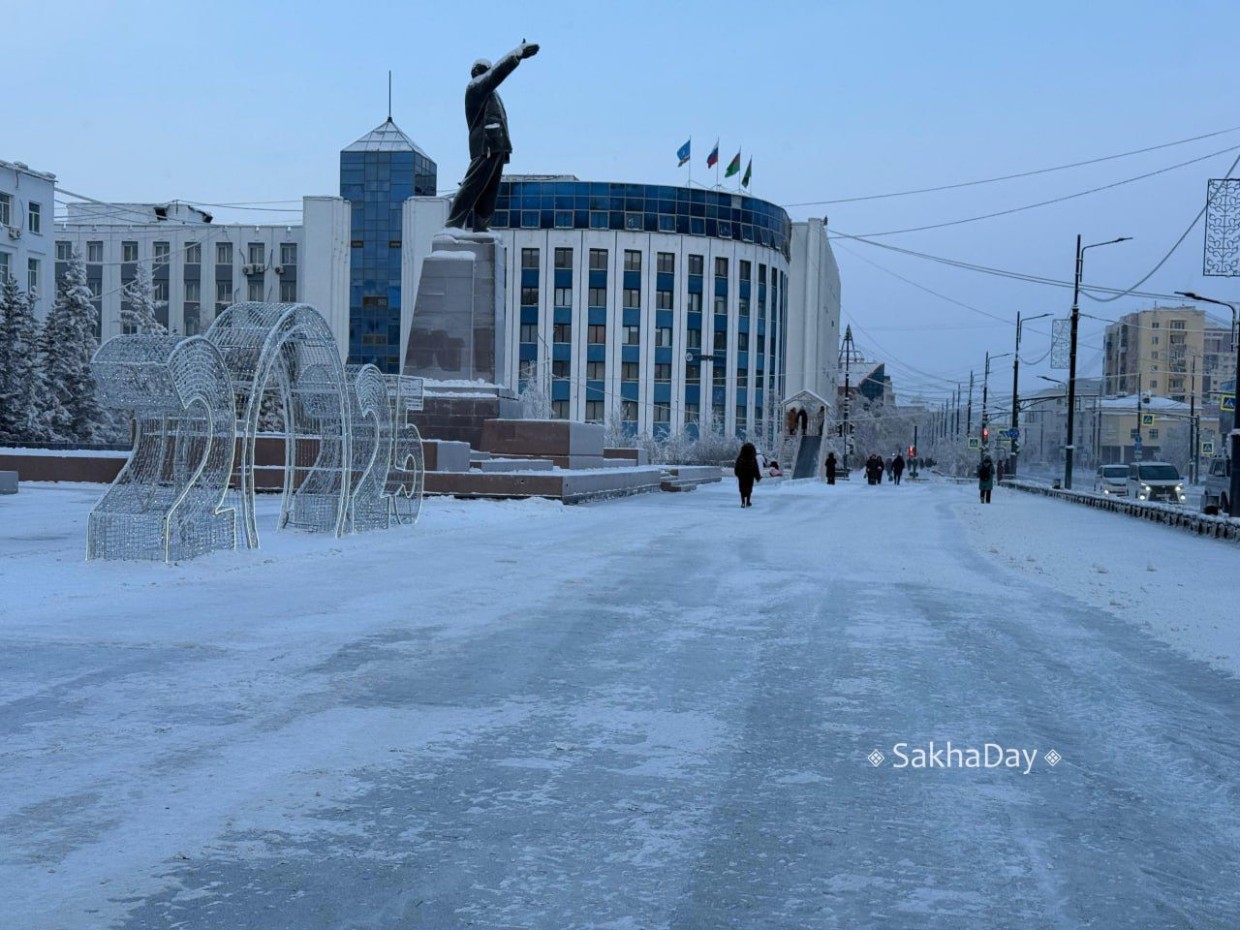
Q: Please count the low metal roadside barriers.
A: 1